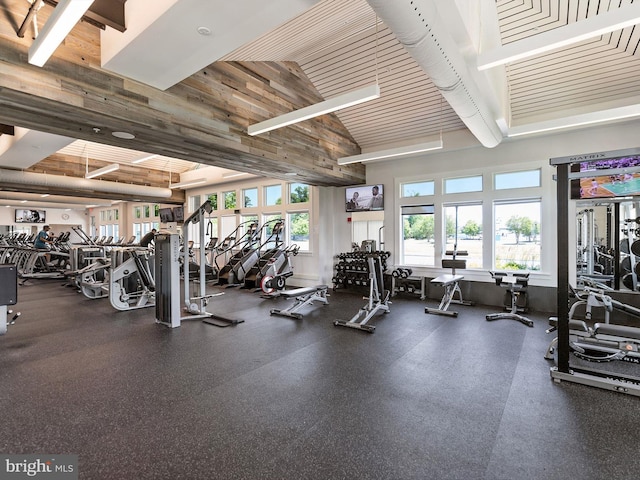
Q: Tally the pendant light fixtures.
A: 9